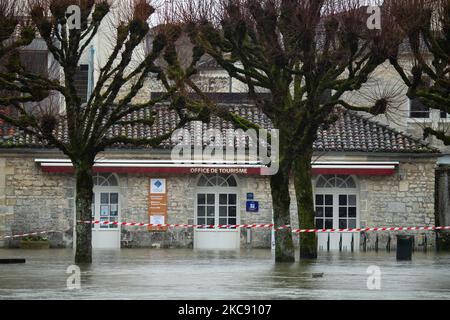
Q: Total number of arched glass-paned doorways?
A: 3